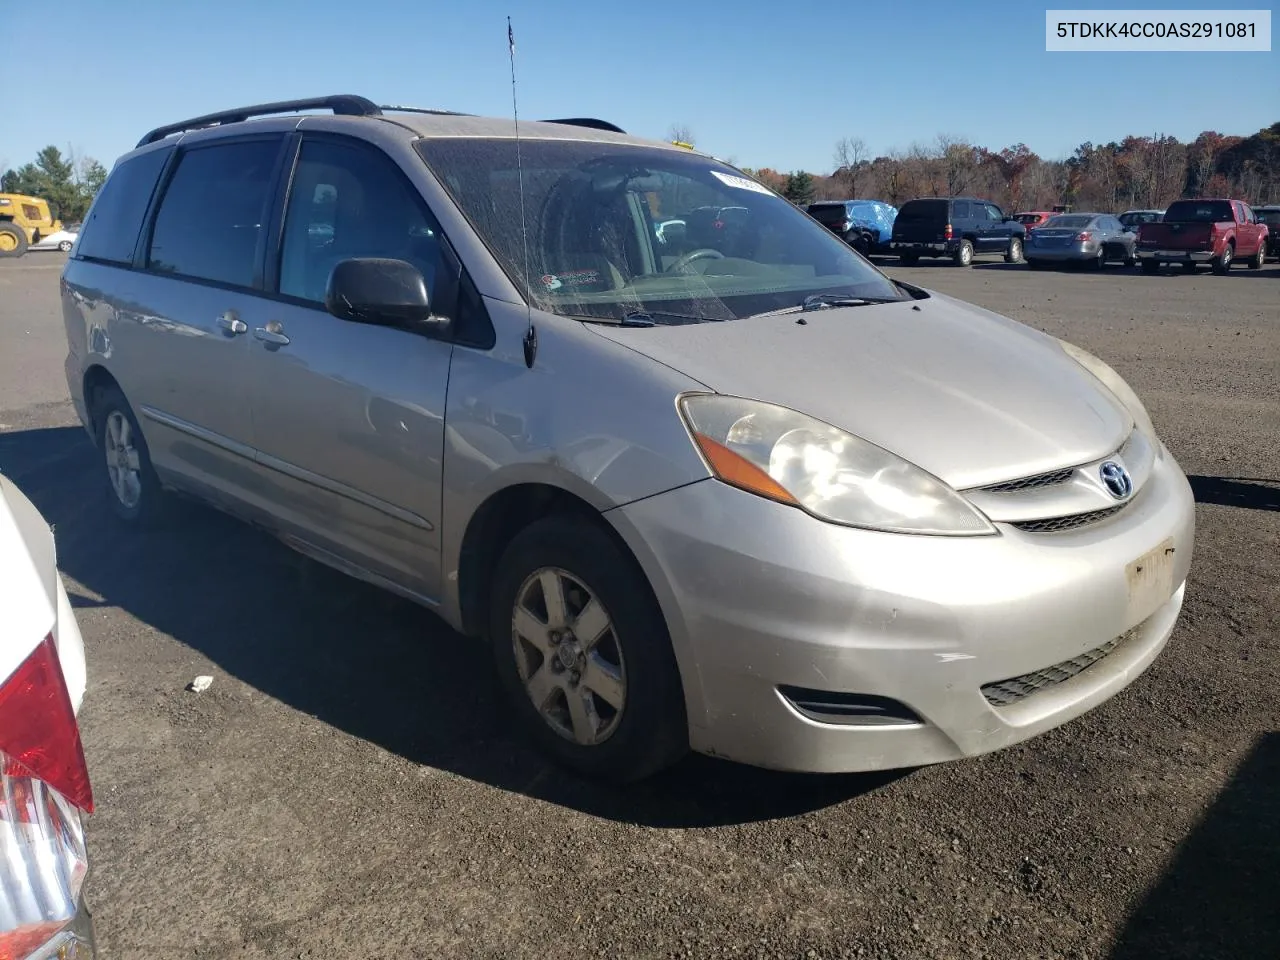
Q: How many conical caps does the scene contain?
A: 0